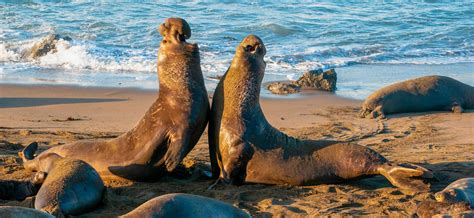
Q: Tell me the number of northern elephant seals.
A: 8